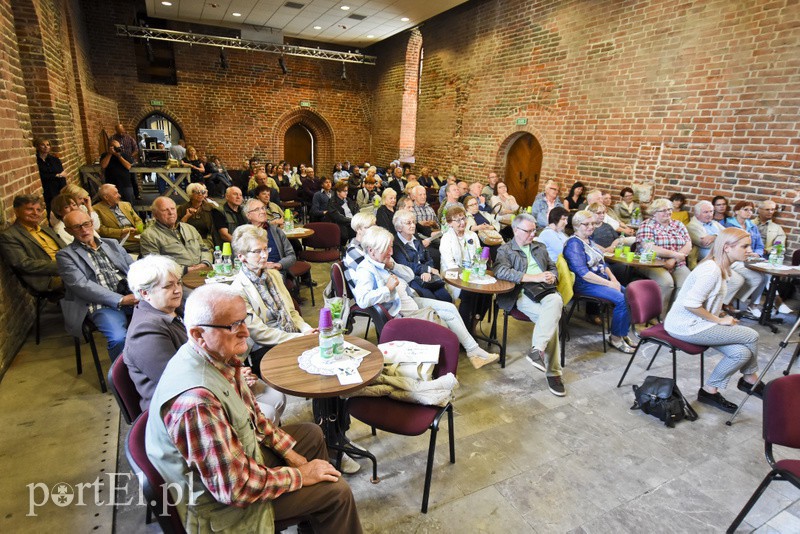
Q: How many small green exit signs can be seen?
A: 3